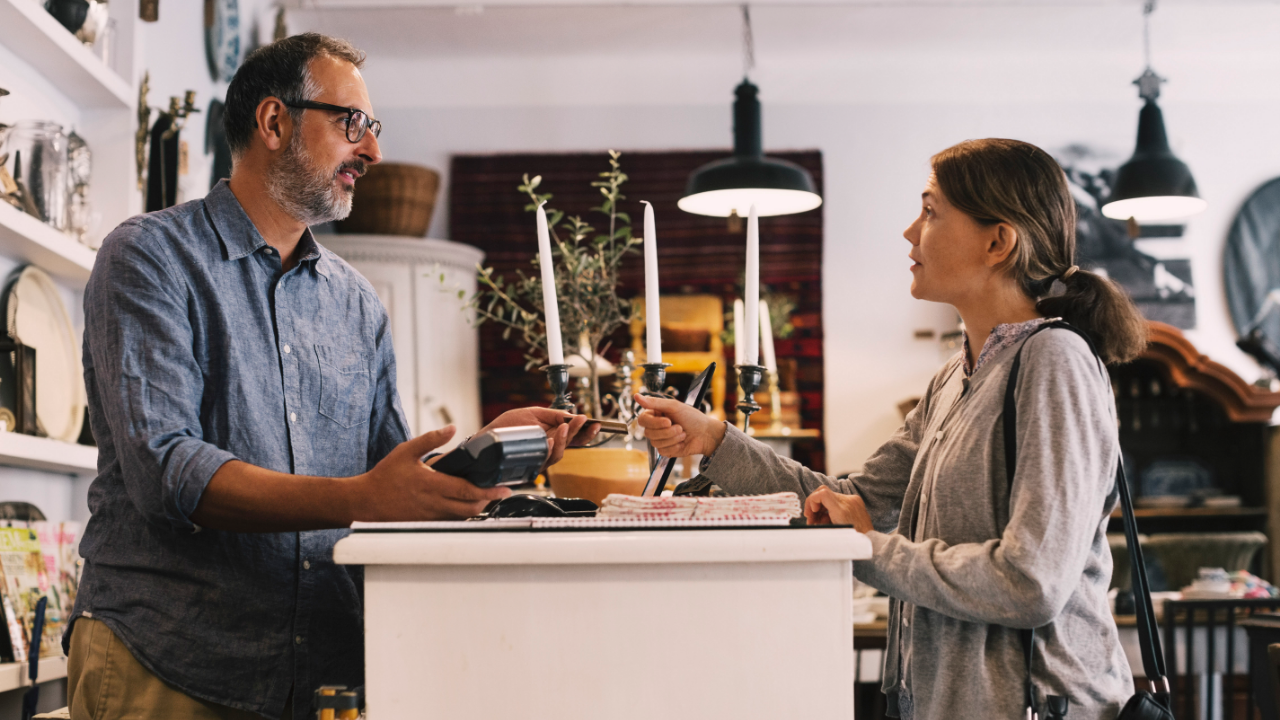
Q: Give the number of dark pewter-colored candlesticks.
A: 3